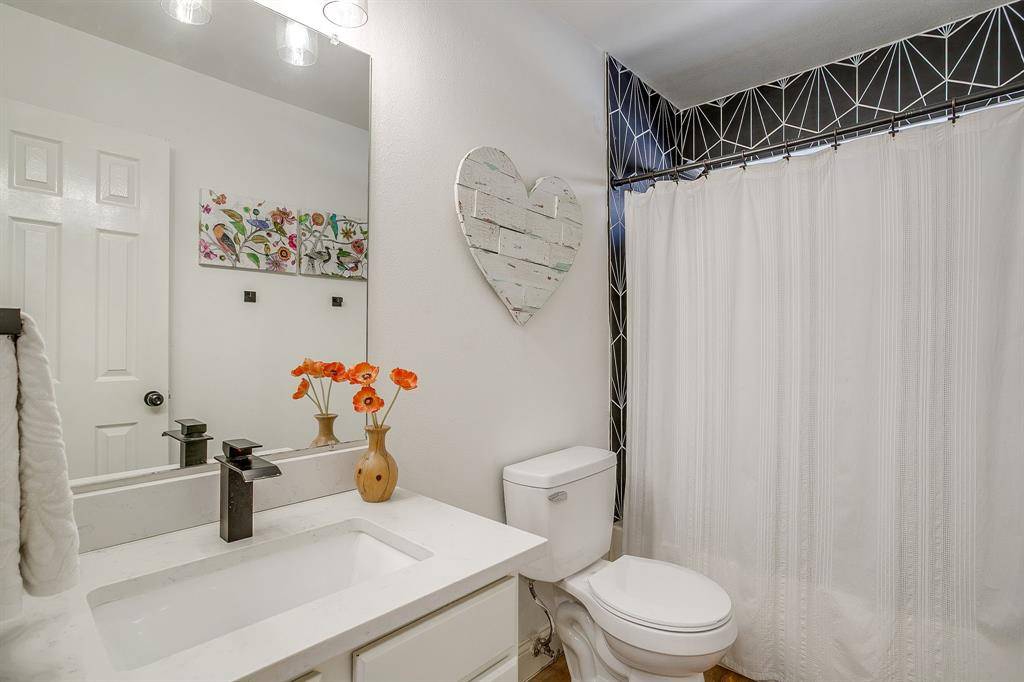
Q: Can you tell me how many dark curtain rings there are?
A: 9